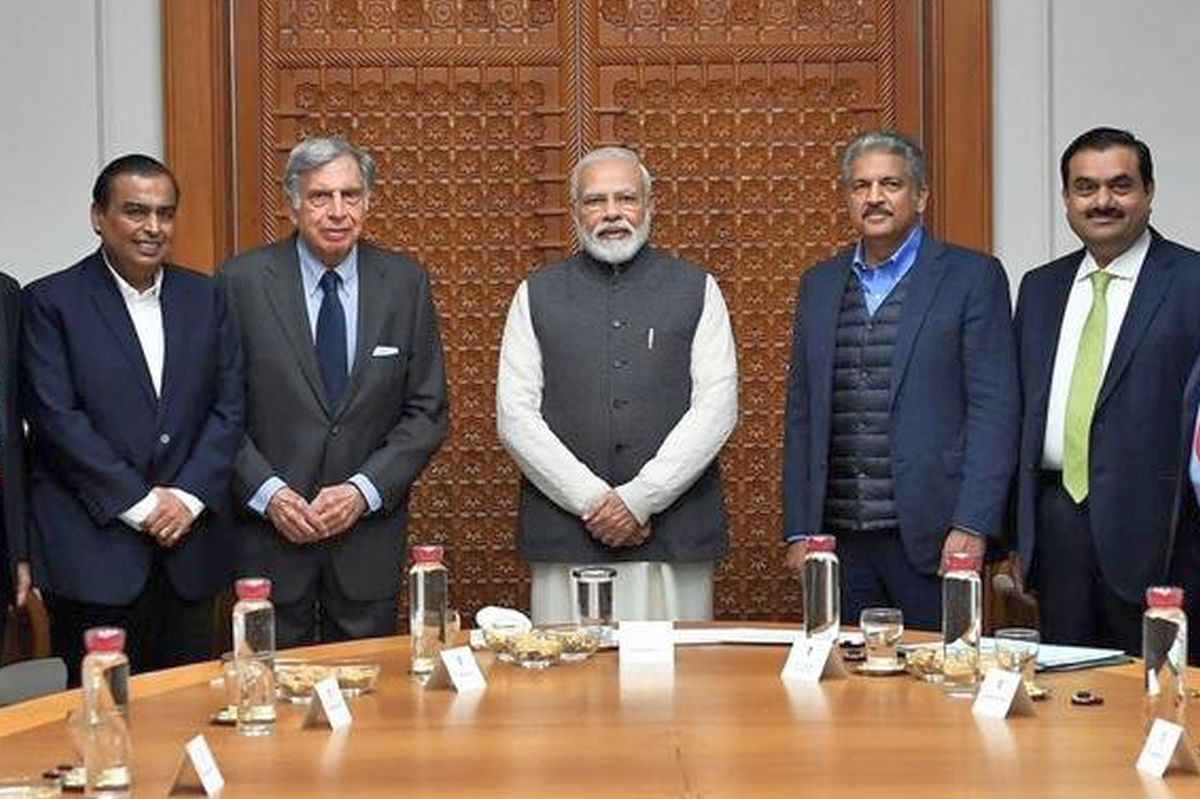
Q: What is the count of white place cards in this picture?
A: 7